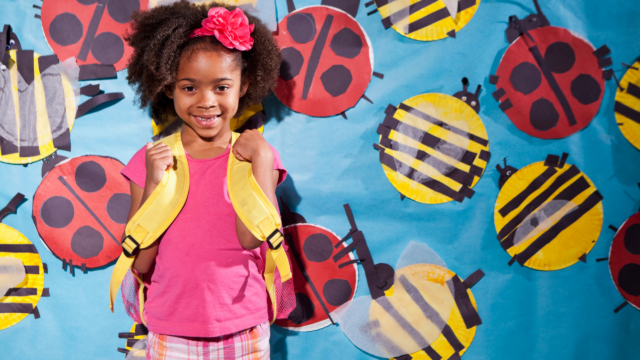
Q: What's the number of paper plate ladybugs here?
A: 6